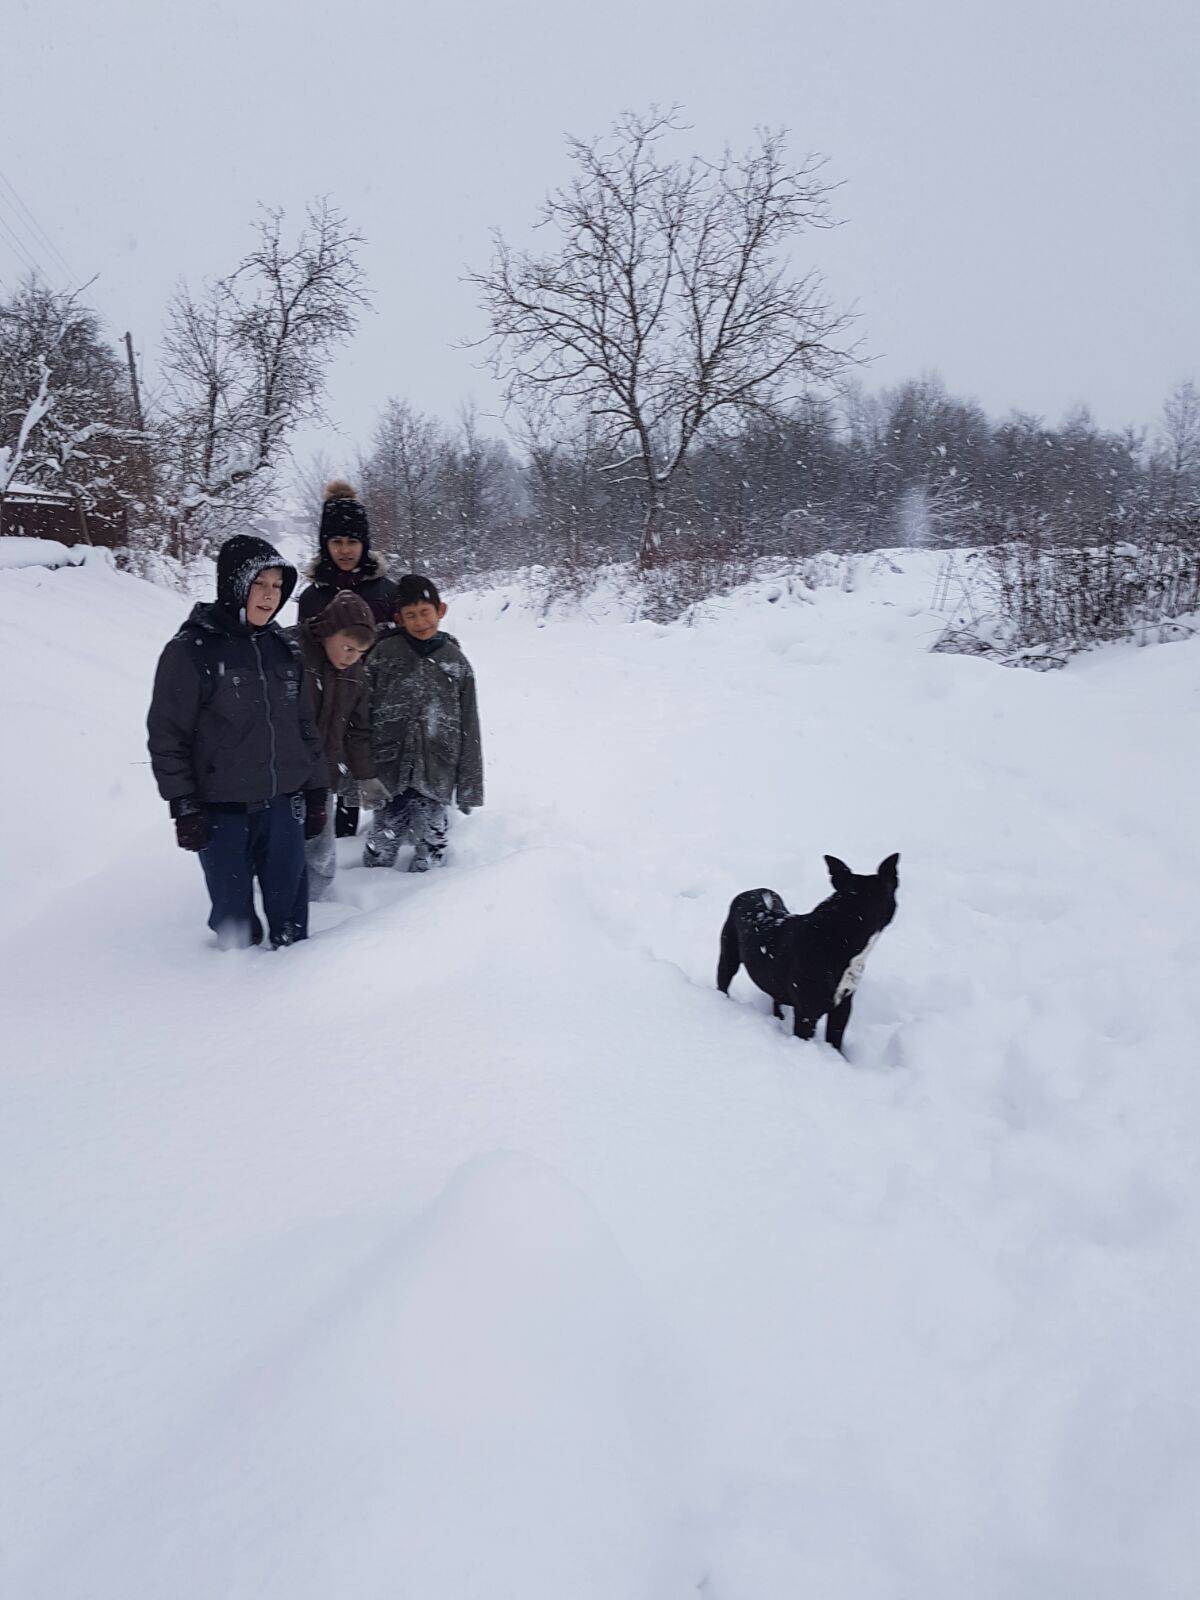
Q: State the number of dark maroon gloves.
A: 2